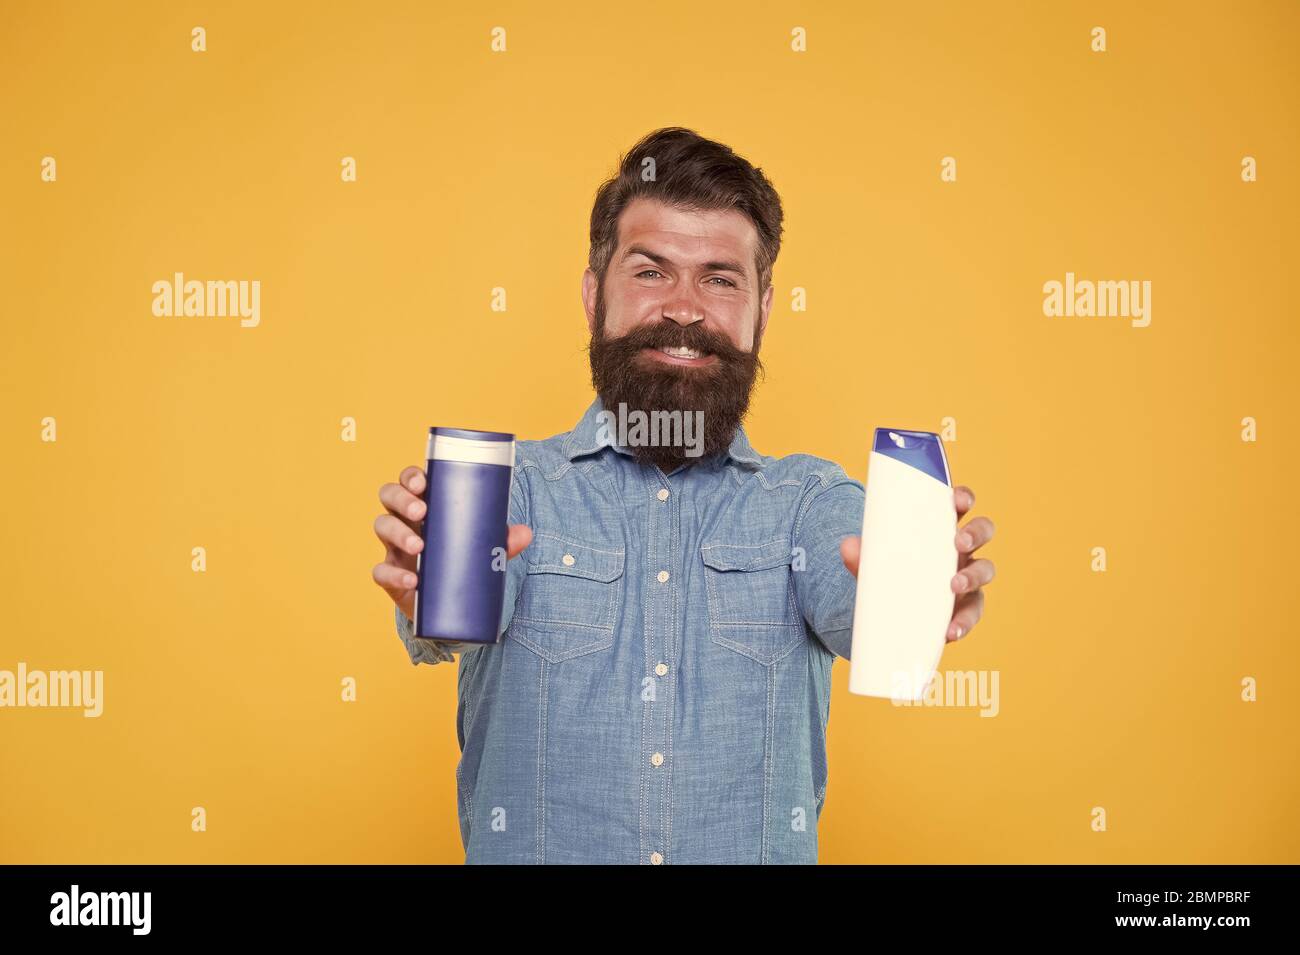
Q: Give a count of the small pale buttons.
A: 6